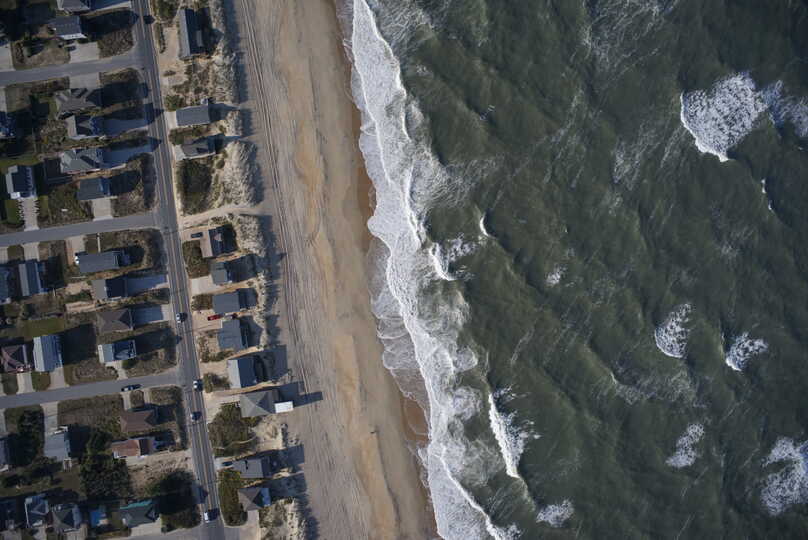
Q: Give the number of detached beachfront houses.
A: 11